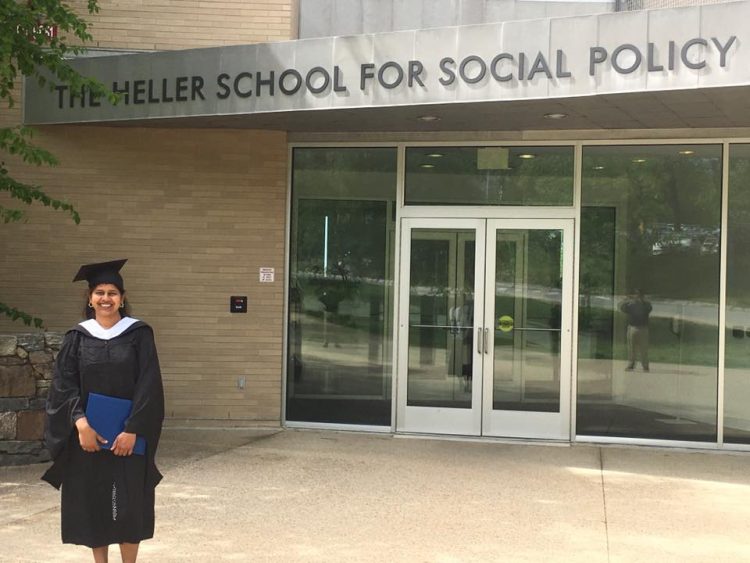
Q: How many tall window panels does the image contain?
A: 3